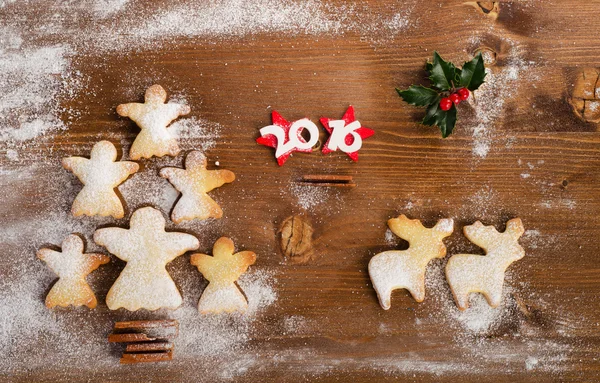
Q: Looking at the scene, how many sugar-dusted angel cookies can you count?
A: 6